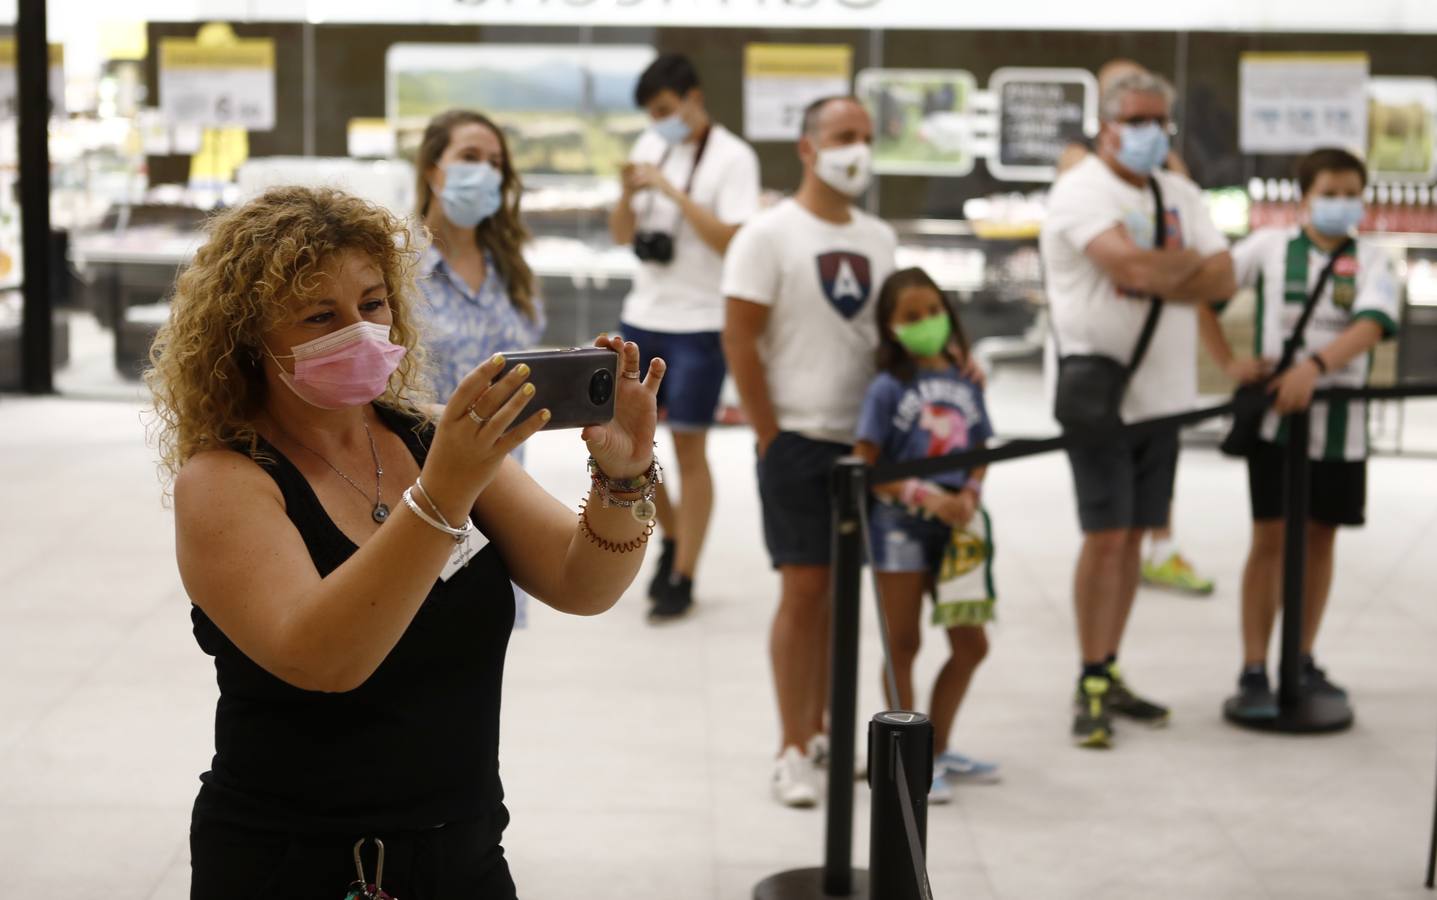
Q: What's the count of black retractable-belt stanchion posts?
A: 3